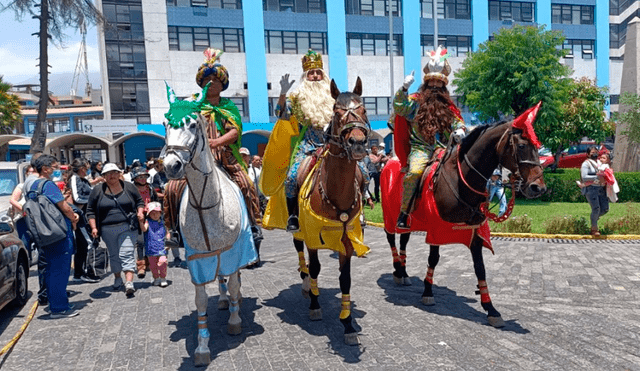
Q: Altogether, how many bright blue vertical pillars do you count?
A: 6